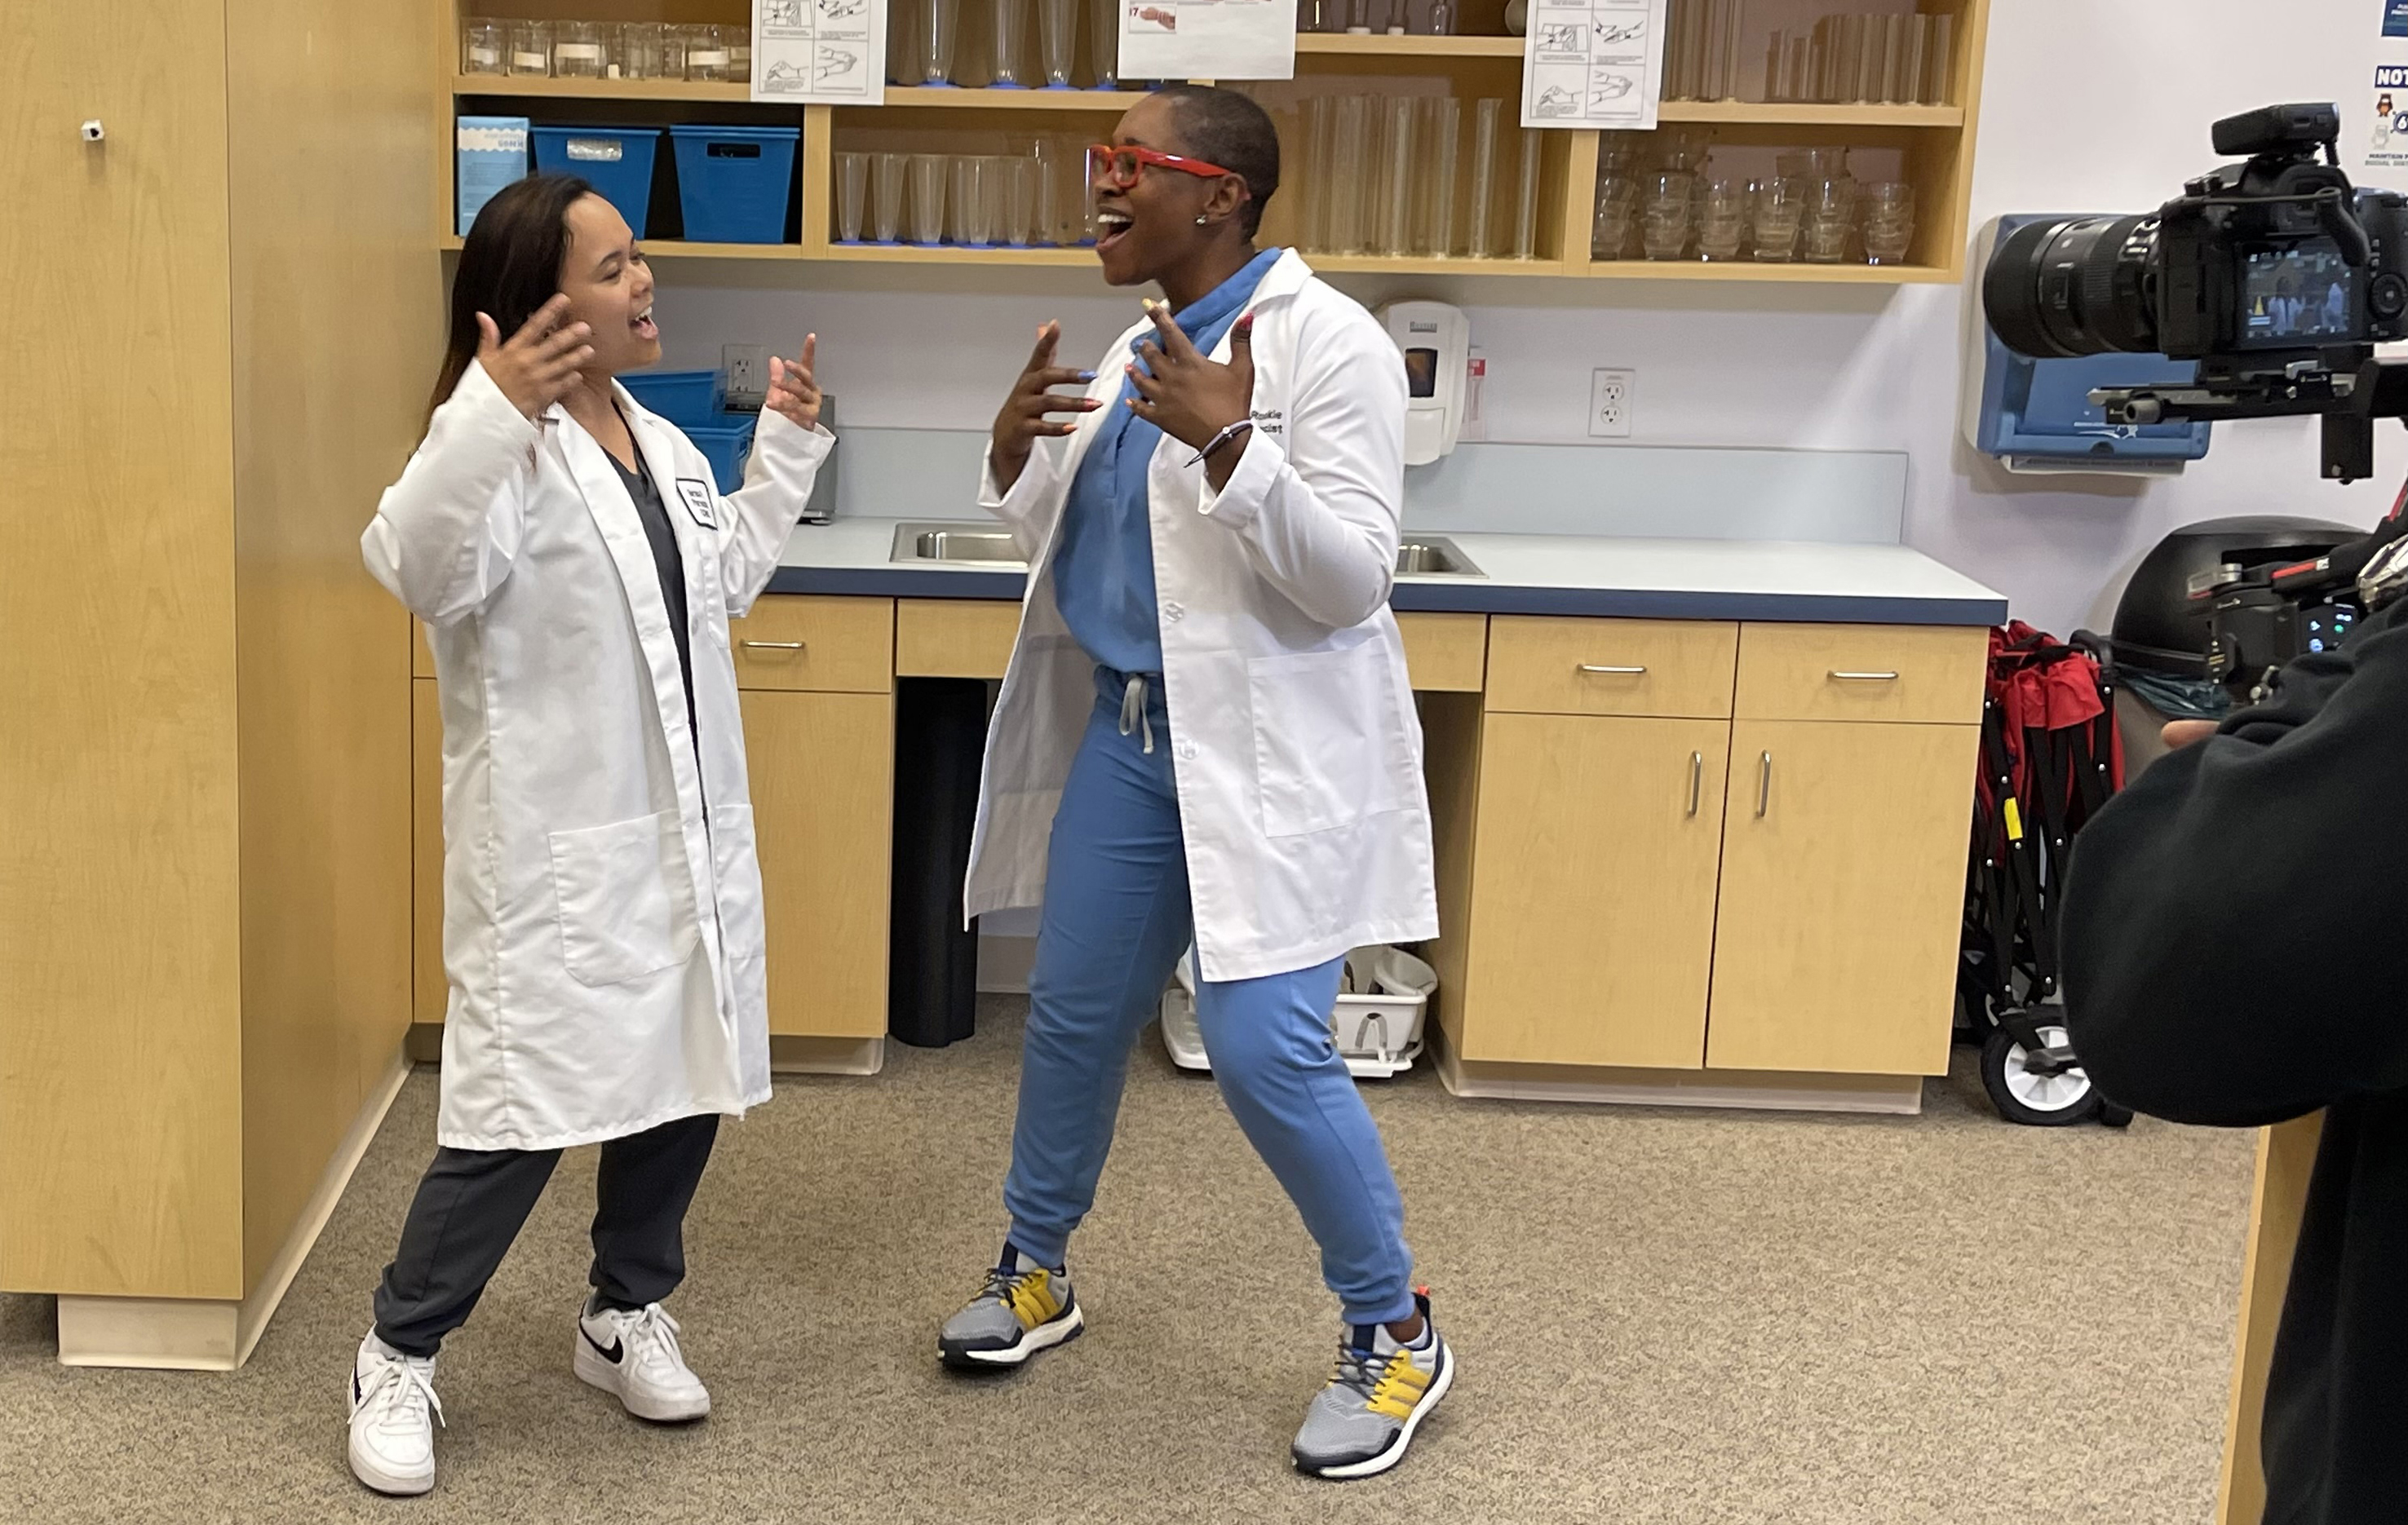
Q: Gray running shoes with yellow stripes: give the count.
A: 2